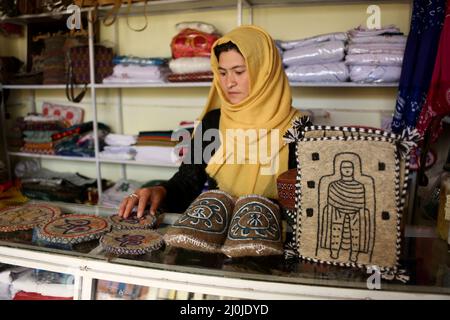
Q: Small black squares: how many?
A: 5